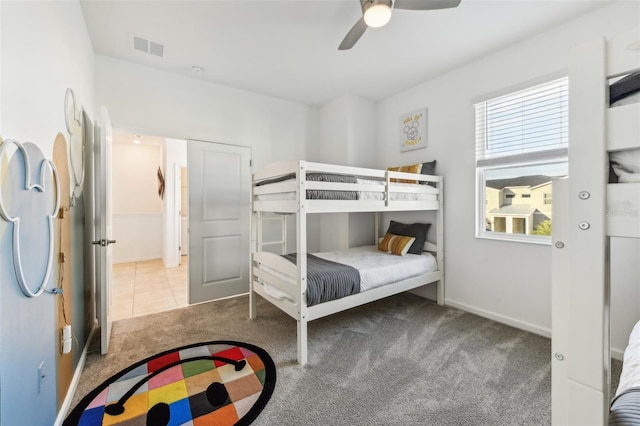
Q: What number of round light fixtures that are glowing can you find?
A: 2